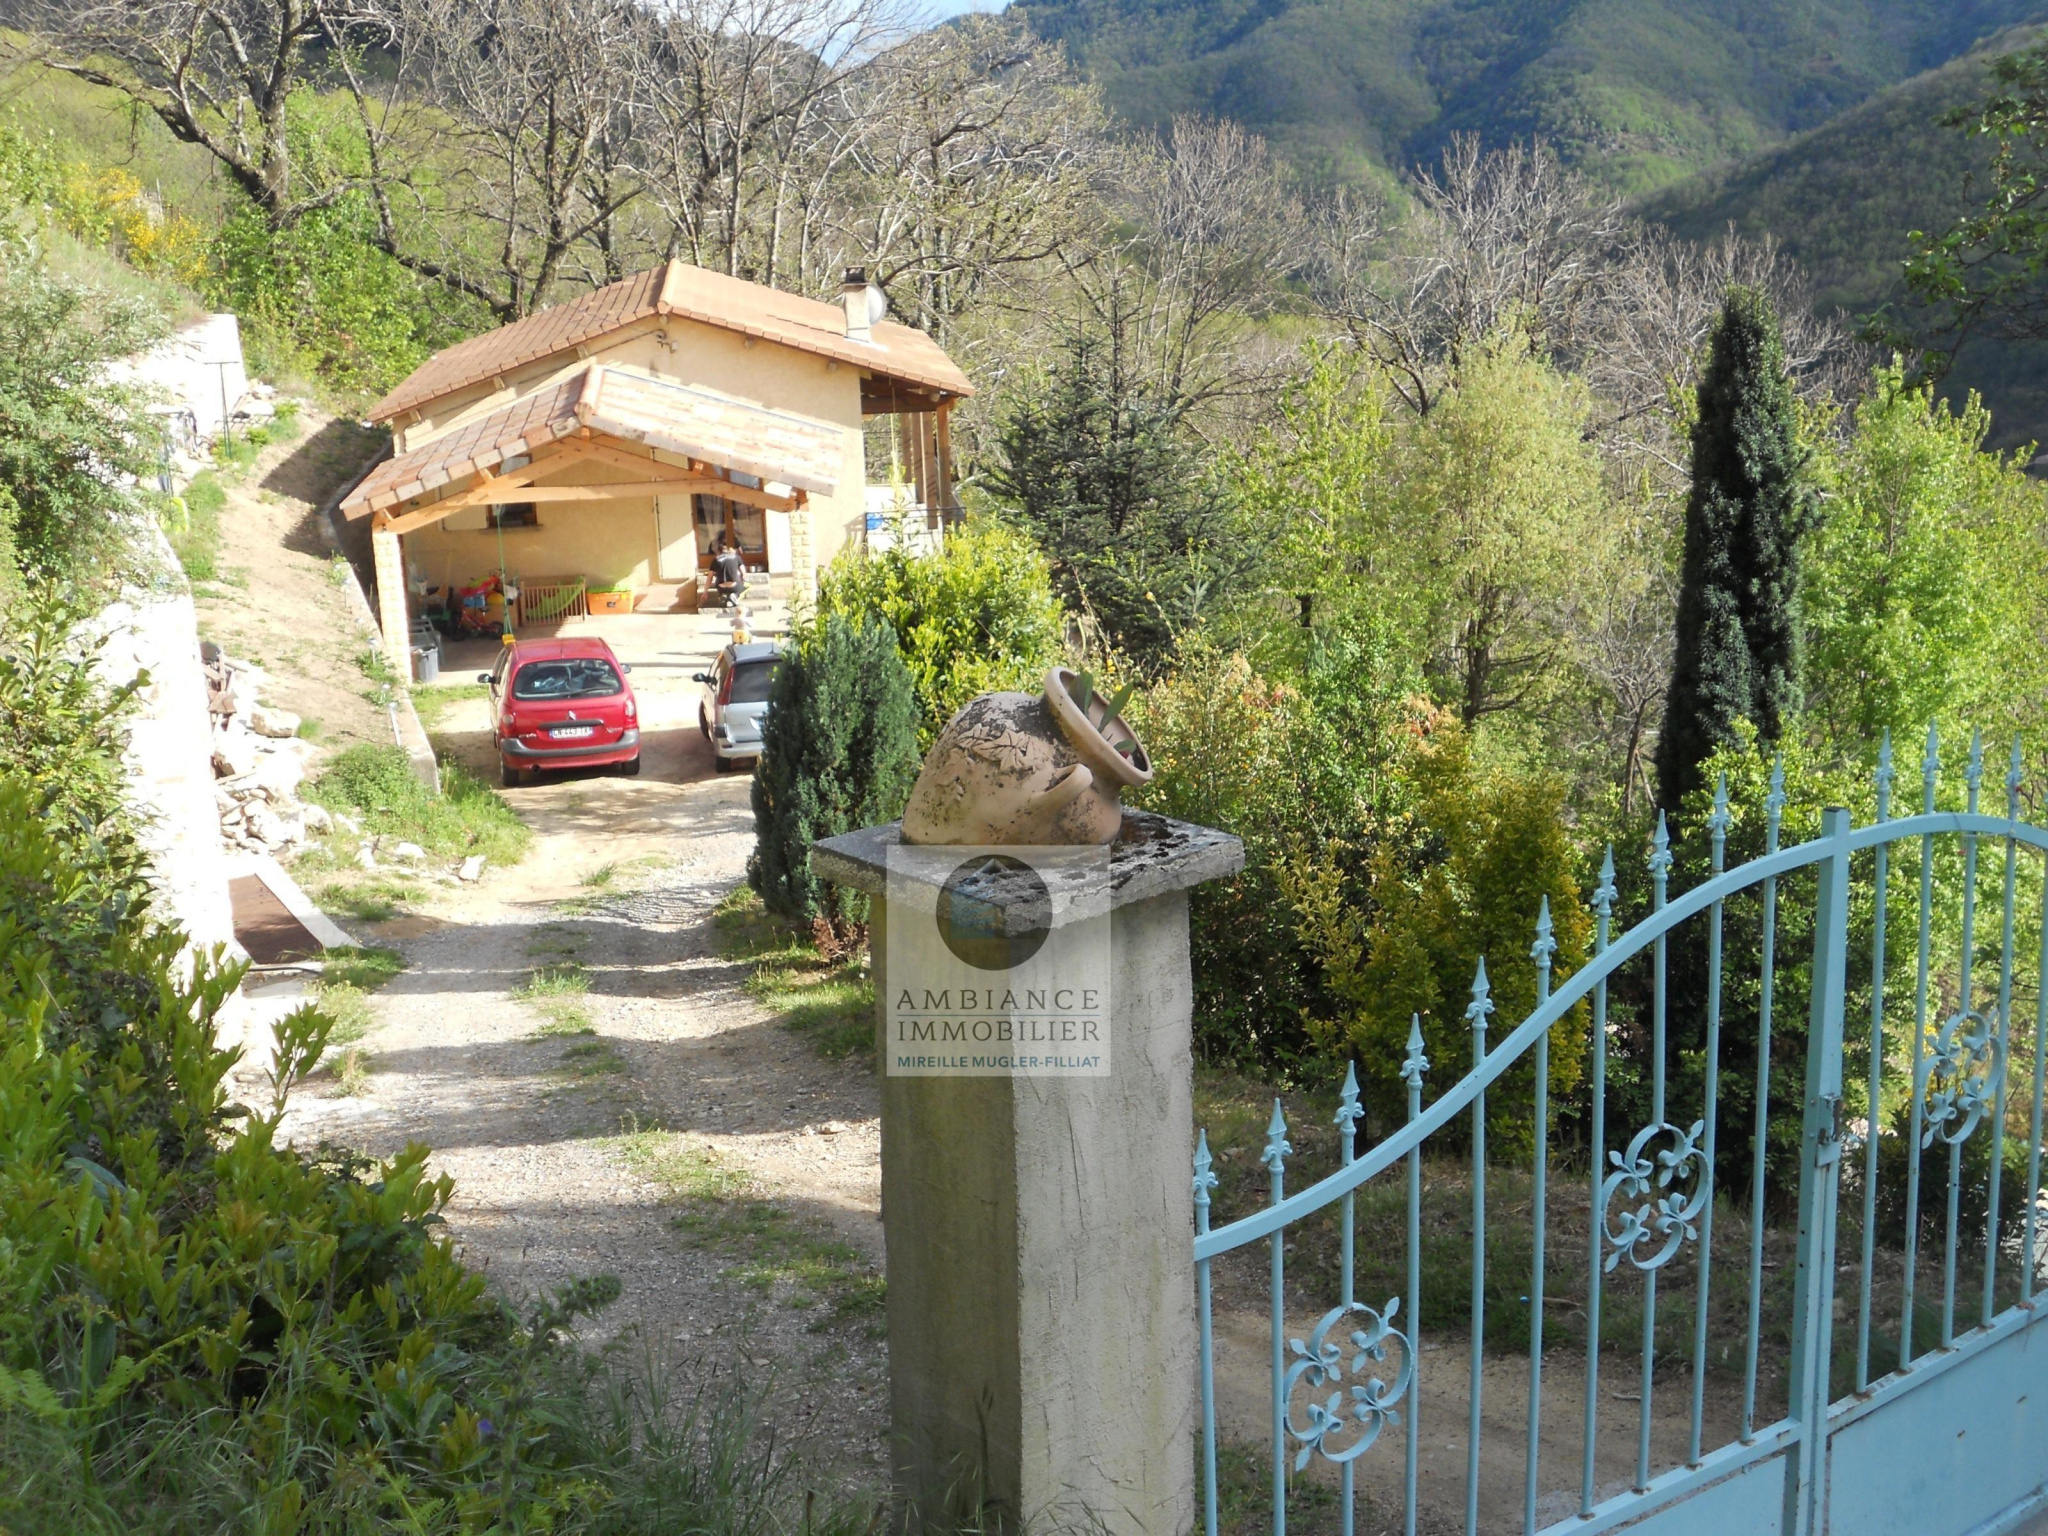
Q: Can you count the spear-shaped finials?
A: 14